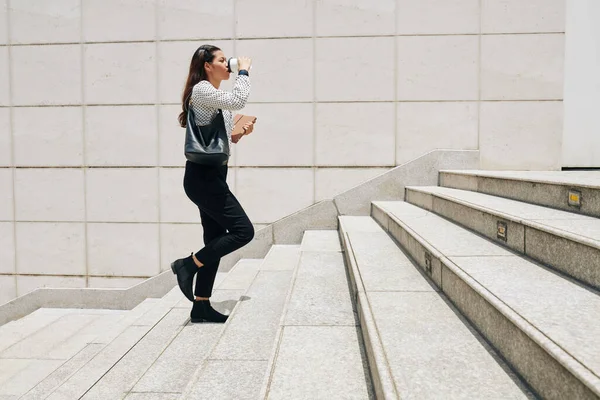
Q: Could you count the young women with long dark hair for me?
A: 1